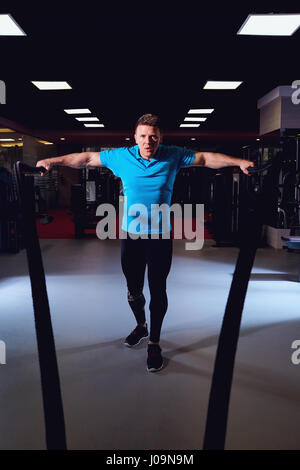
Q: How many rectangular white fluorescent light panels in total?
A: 10